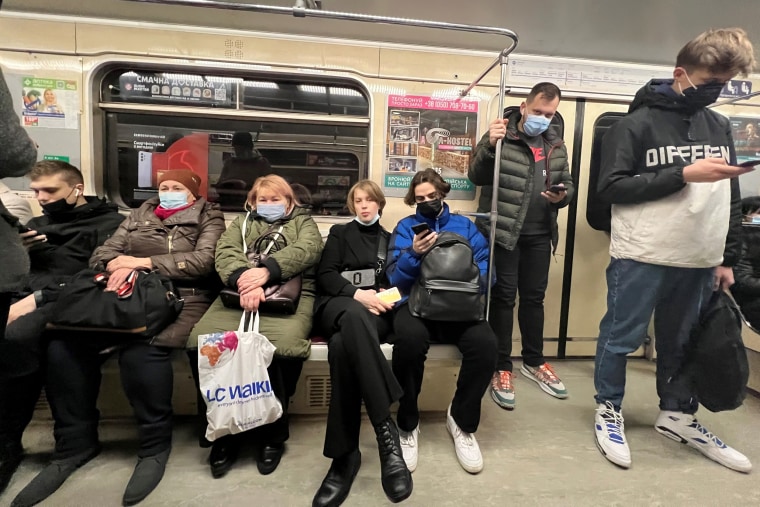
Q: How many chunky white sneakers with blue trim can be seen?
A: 2